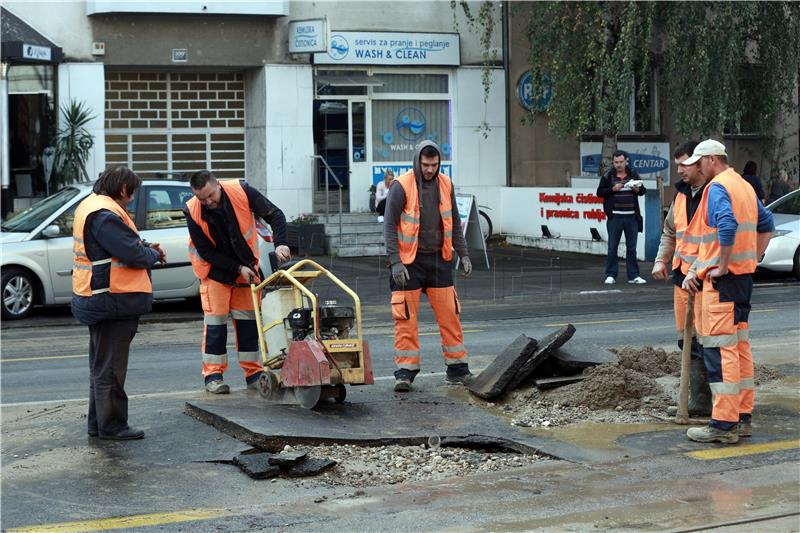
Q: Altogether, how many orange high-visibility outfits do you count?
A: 5